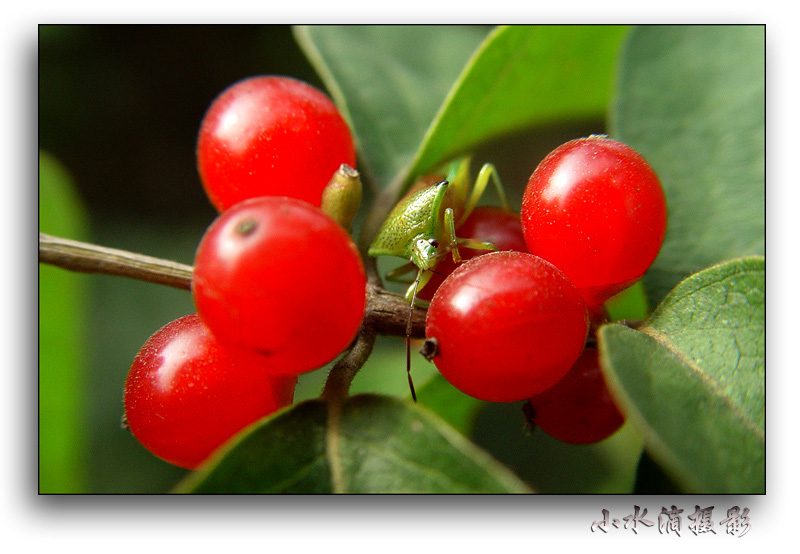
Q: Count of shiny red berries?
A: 7